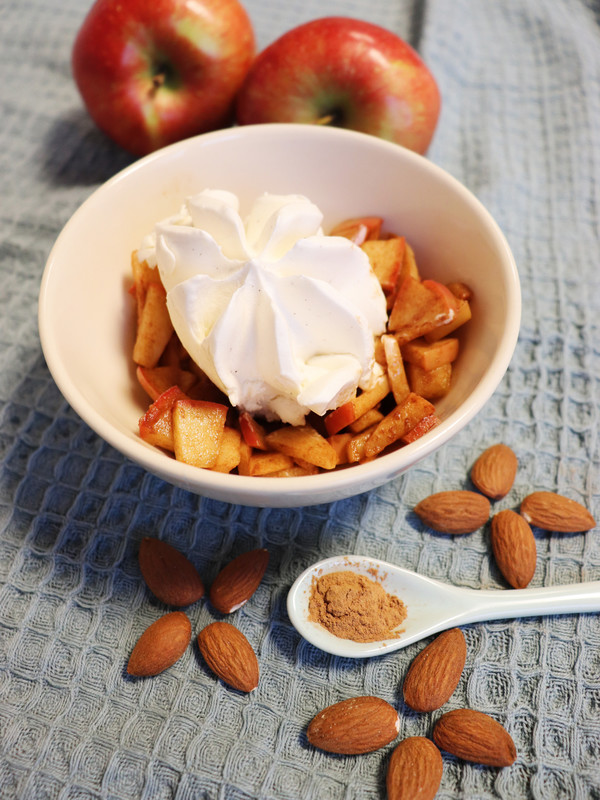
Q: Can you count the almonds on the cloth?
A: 12